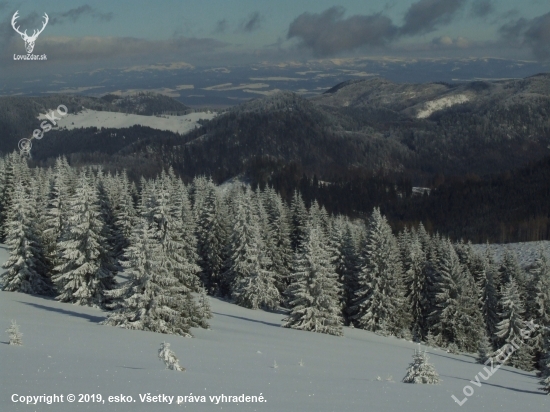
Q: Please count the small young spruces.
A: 3